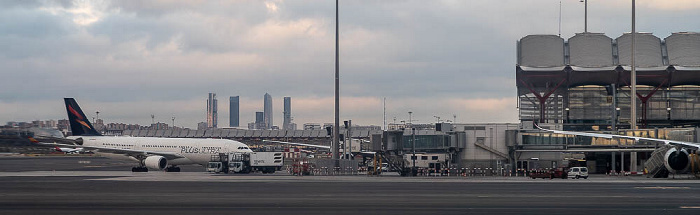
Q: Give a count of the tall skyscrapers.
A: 4